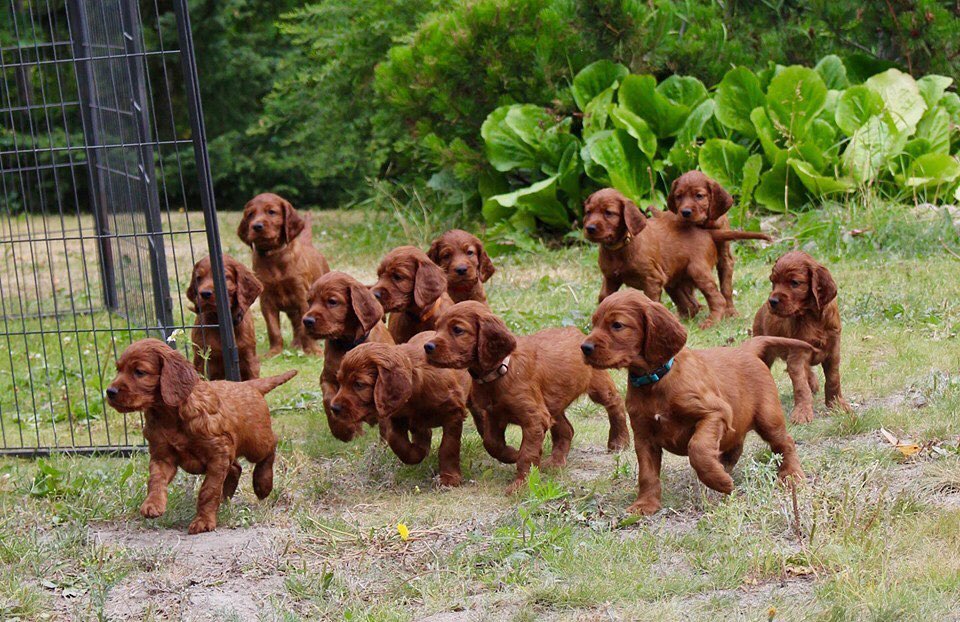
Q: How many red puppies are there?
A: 12